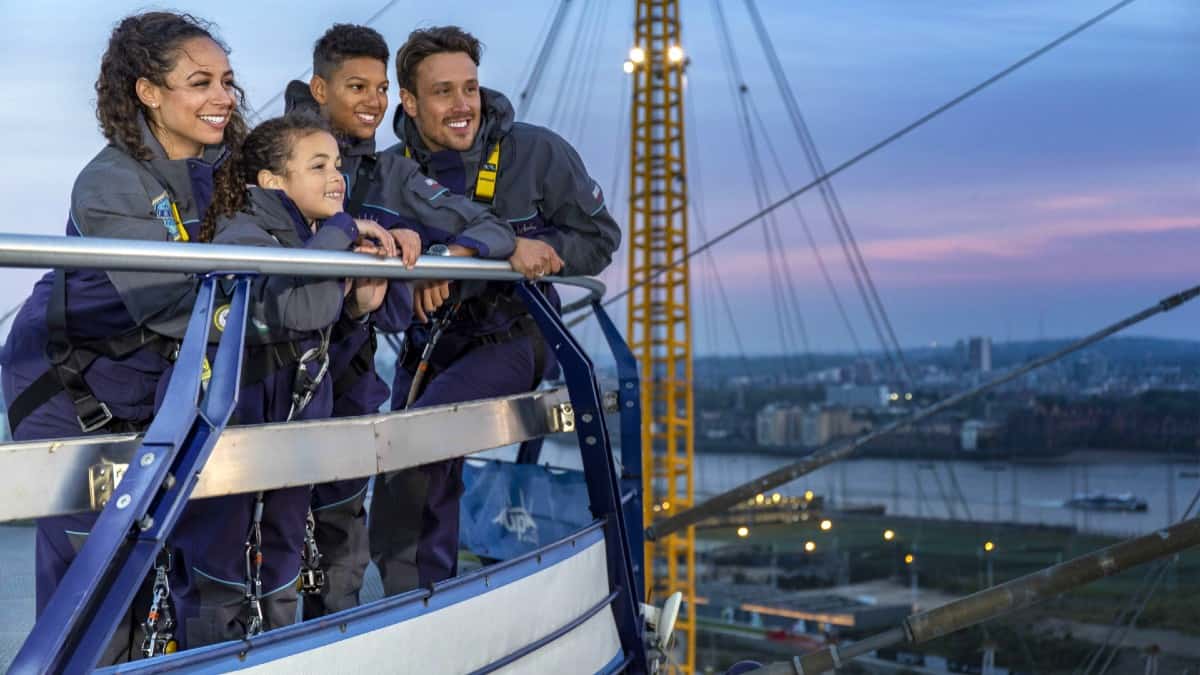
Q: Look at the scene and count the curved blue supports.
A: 3